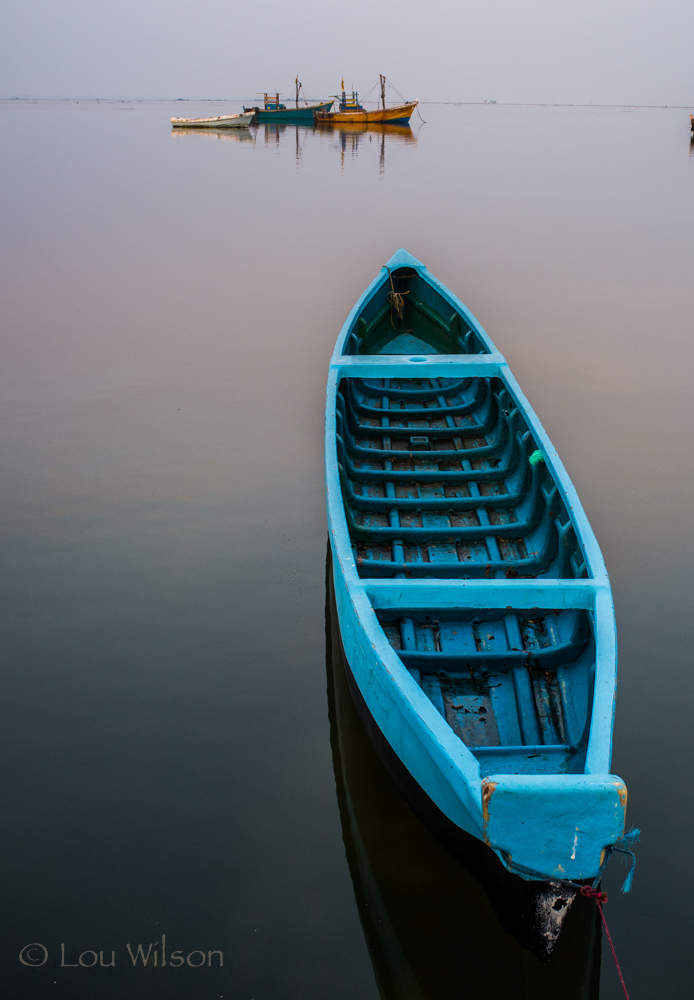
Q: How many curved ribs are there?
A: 9